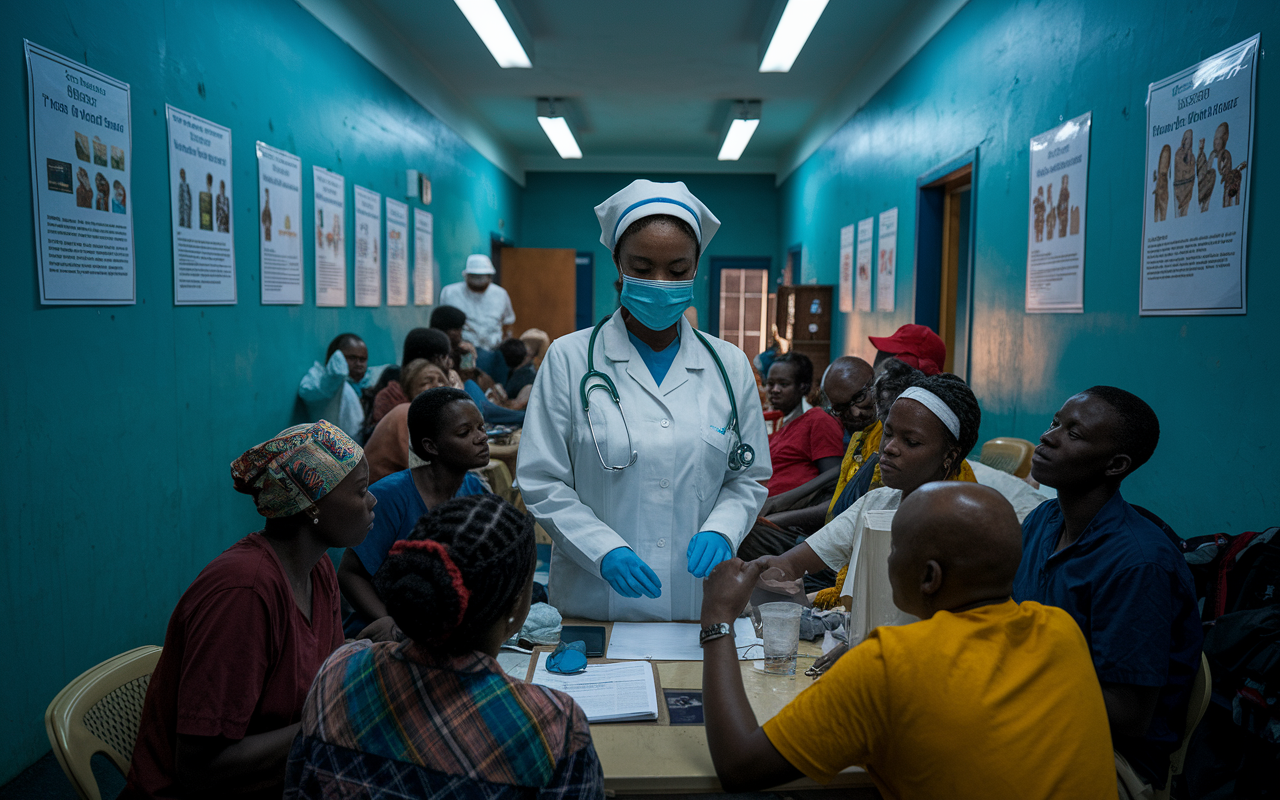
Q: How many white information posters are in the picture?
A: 12